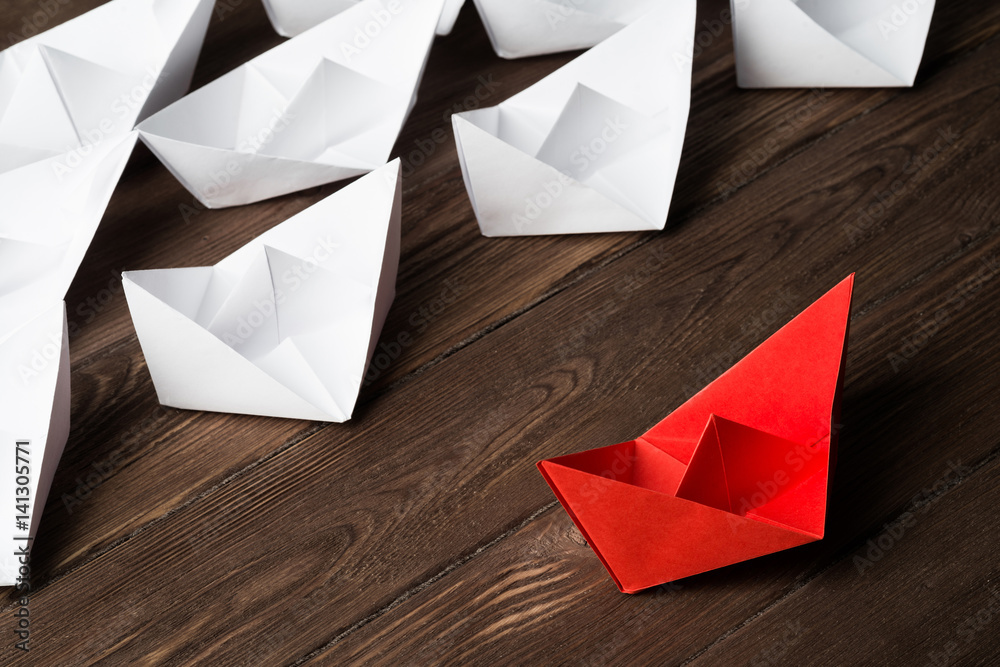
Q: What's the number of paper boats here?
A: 10